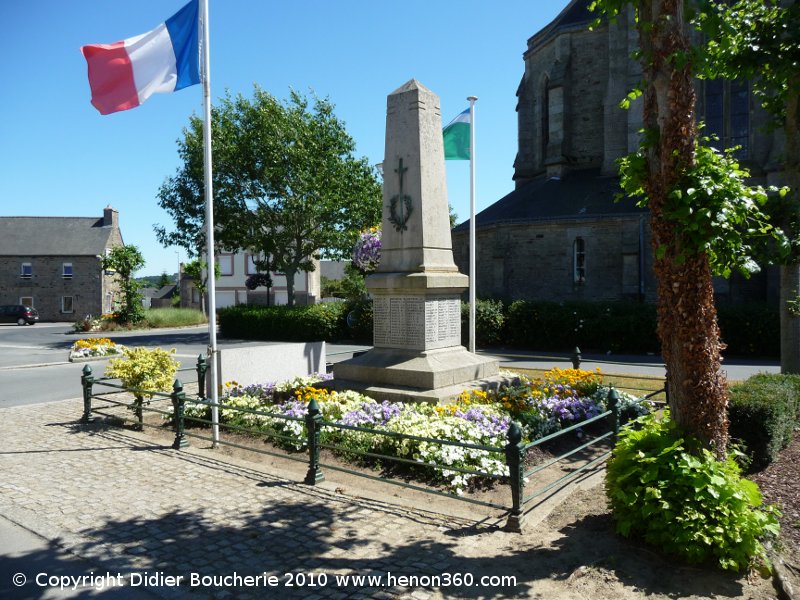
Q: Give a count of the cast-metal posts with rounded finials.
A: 7